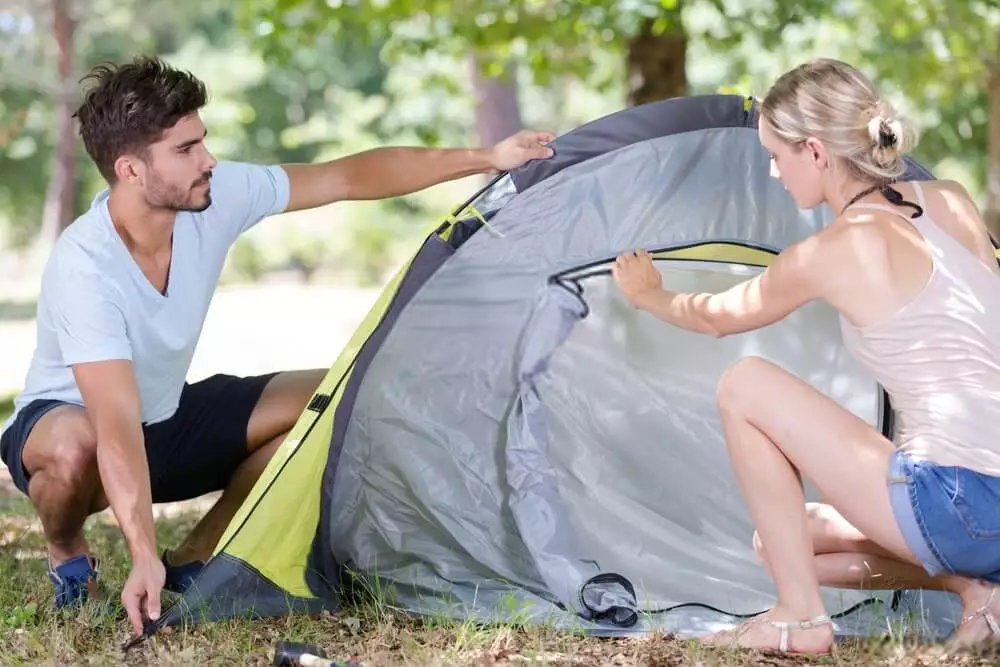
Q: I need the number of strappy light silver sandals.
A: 2